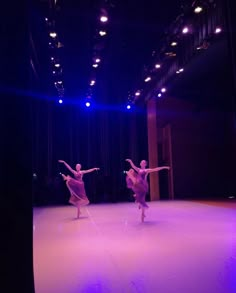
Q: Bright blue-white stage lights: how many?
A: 3